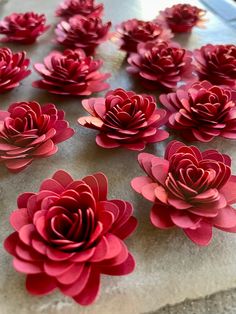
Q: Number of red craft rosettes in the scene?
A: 14